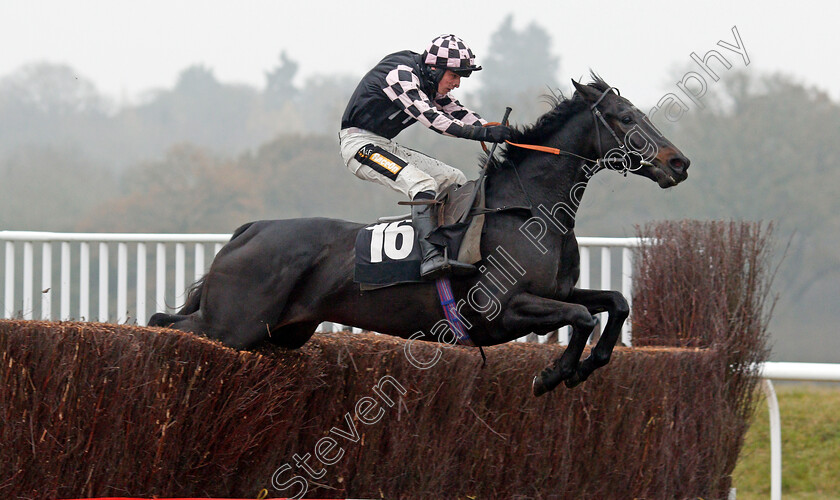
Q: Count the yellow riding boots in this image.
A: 0